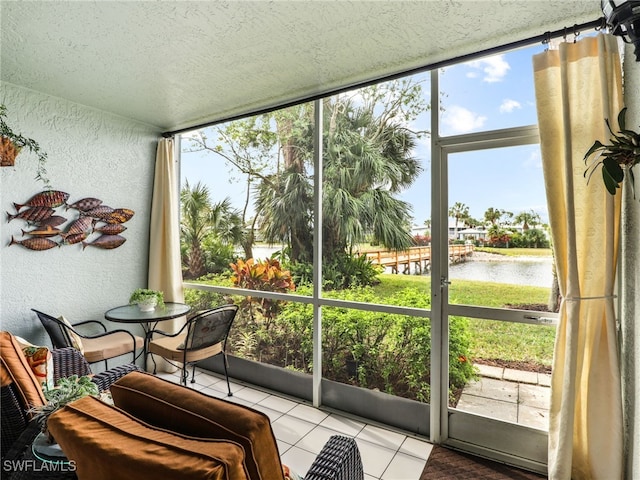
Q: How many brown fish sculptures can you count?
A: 12